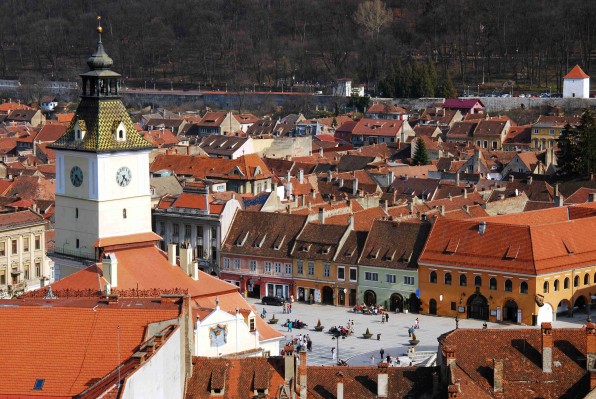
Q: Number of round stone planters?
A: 4